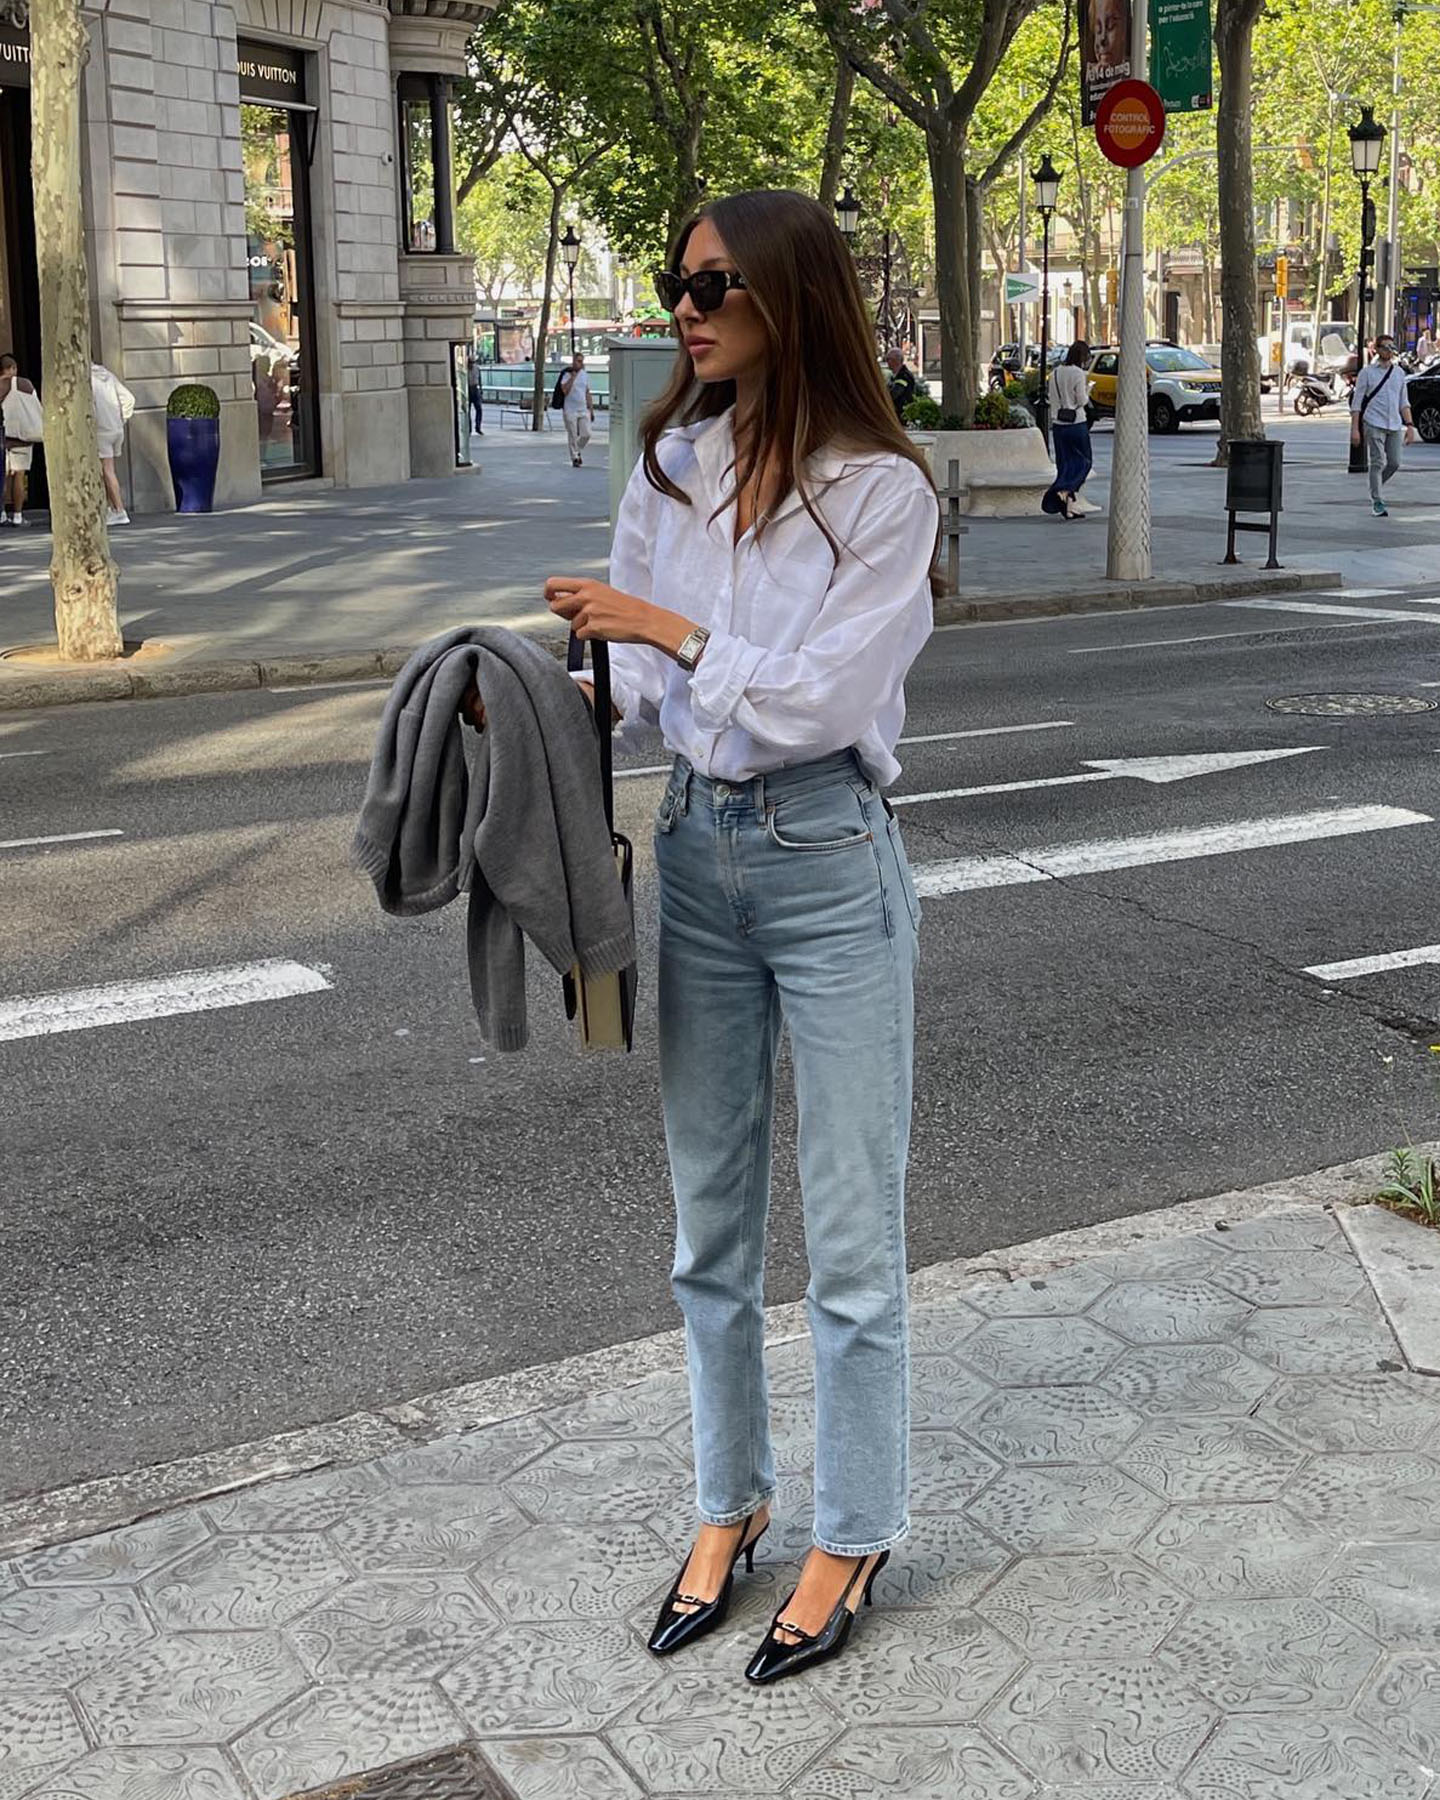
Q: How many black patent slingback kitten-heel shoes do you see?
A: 2